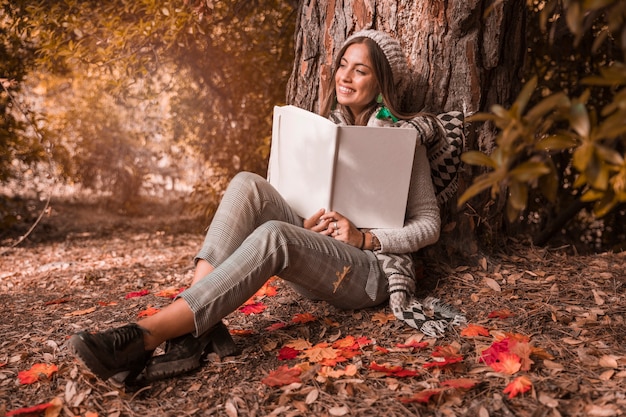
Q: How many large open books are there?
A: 1